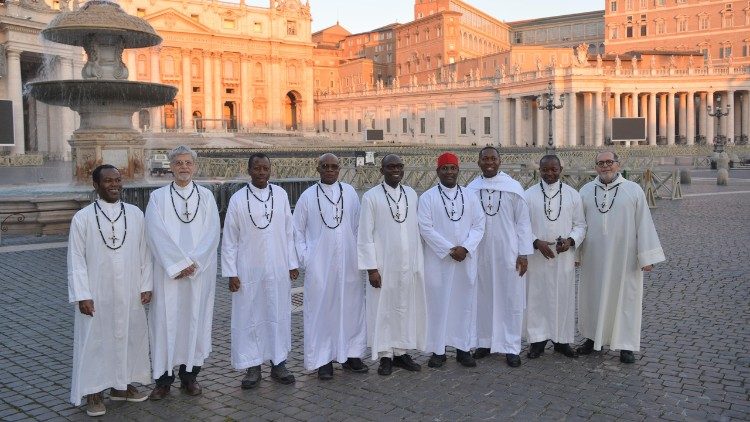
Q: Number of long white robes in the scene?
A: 9